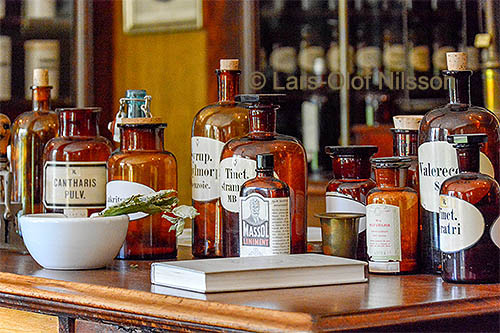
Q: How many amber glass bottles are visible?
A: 11